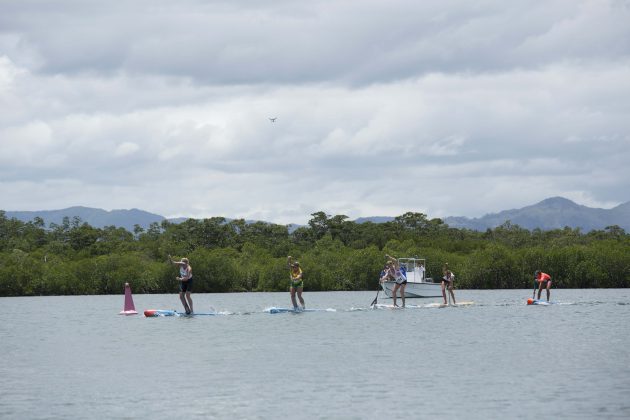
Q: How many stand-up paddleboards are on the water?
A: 5